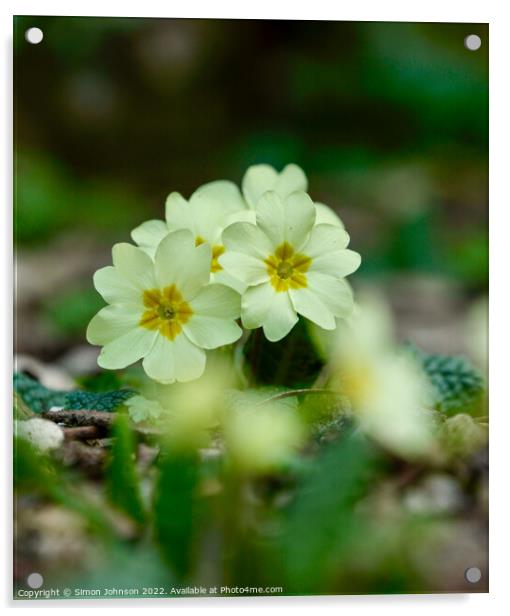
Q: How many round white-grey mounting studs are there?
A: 4